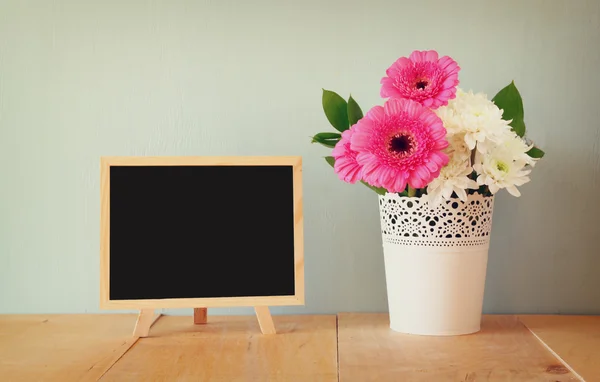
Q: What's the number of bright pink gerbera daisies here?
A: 3